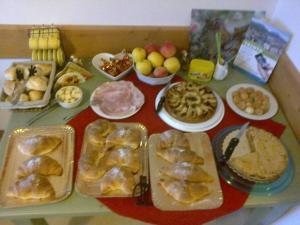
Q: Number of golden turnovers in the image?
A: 13